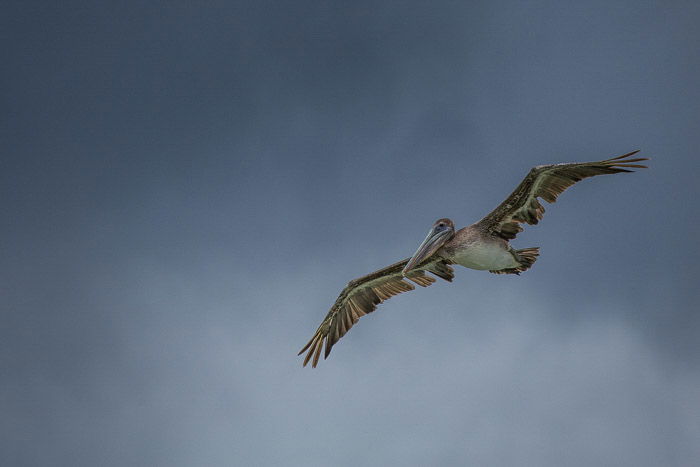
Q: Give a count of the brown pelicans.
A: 1